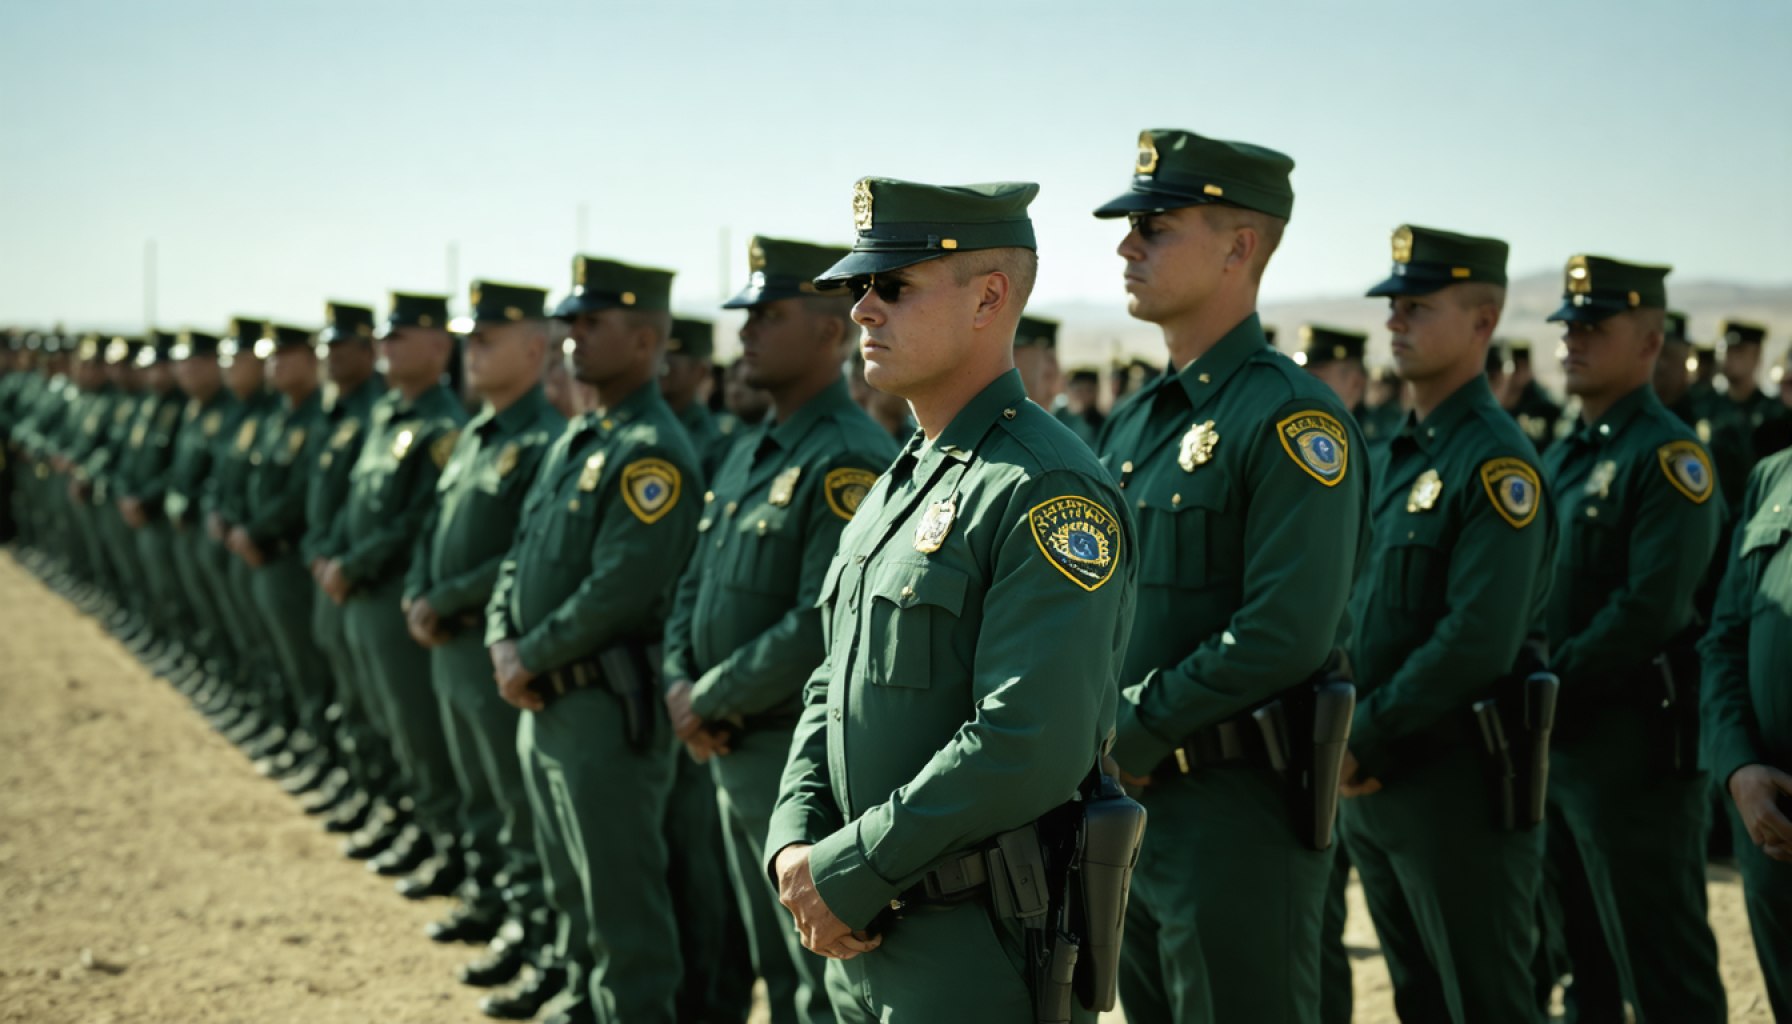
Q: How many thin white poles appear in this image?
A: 4